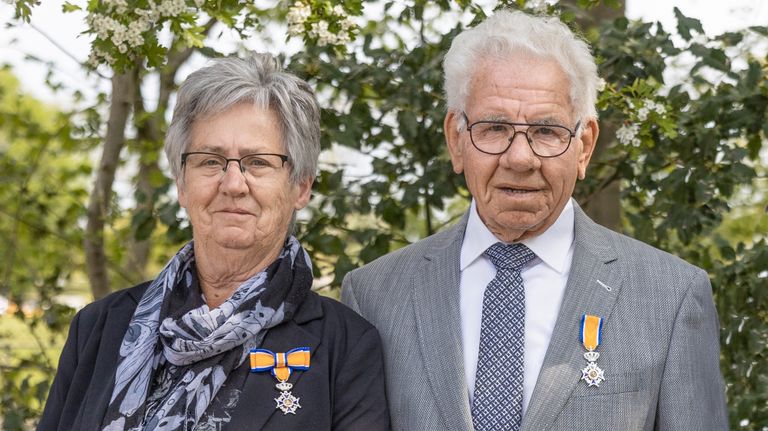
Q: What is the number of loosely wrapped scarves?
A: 1